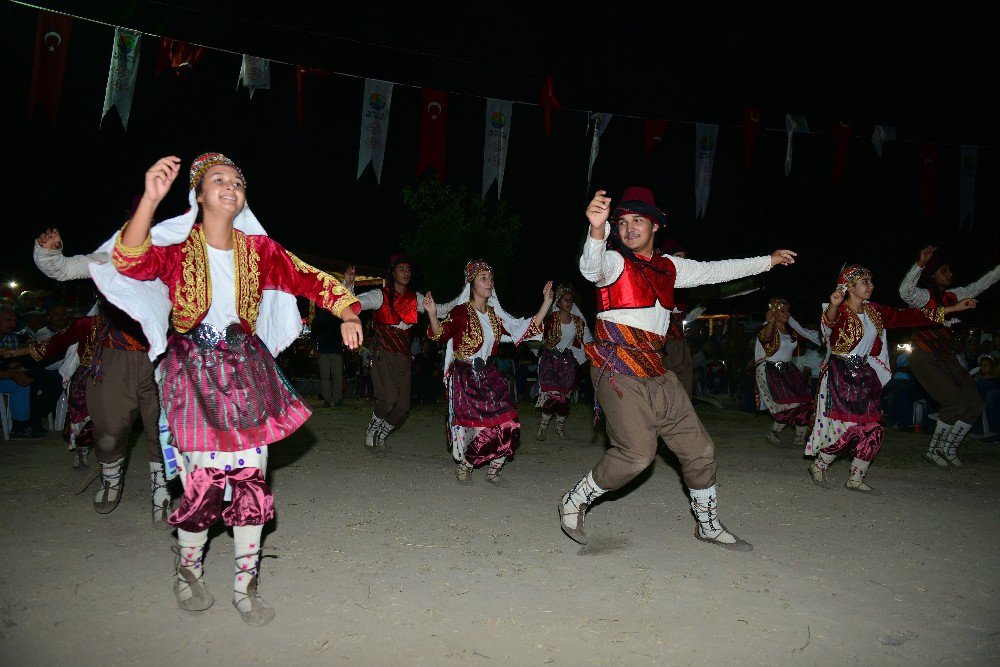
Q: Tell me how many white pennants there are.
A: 9